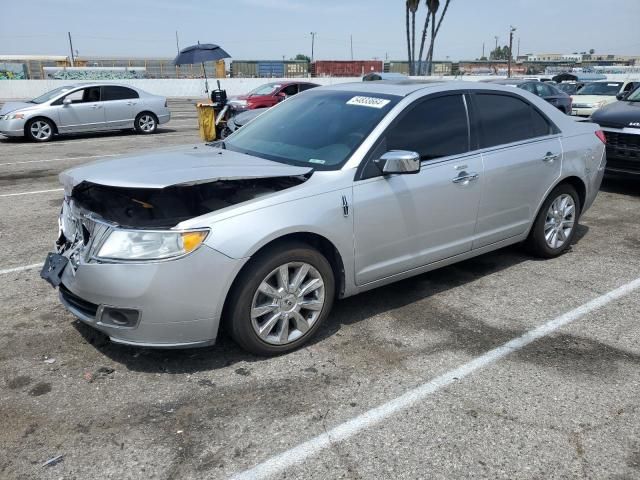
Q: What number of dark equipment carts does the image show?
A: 1